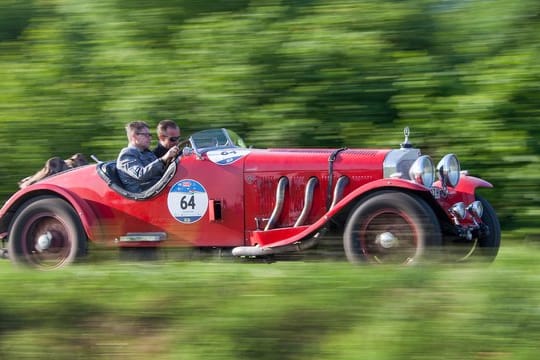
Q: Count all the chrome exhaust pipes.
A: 3